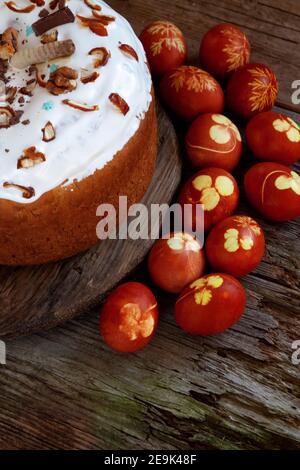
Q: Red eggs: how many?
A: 12